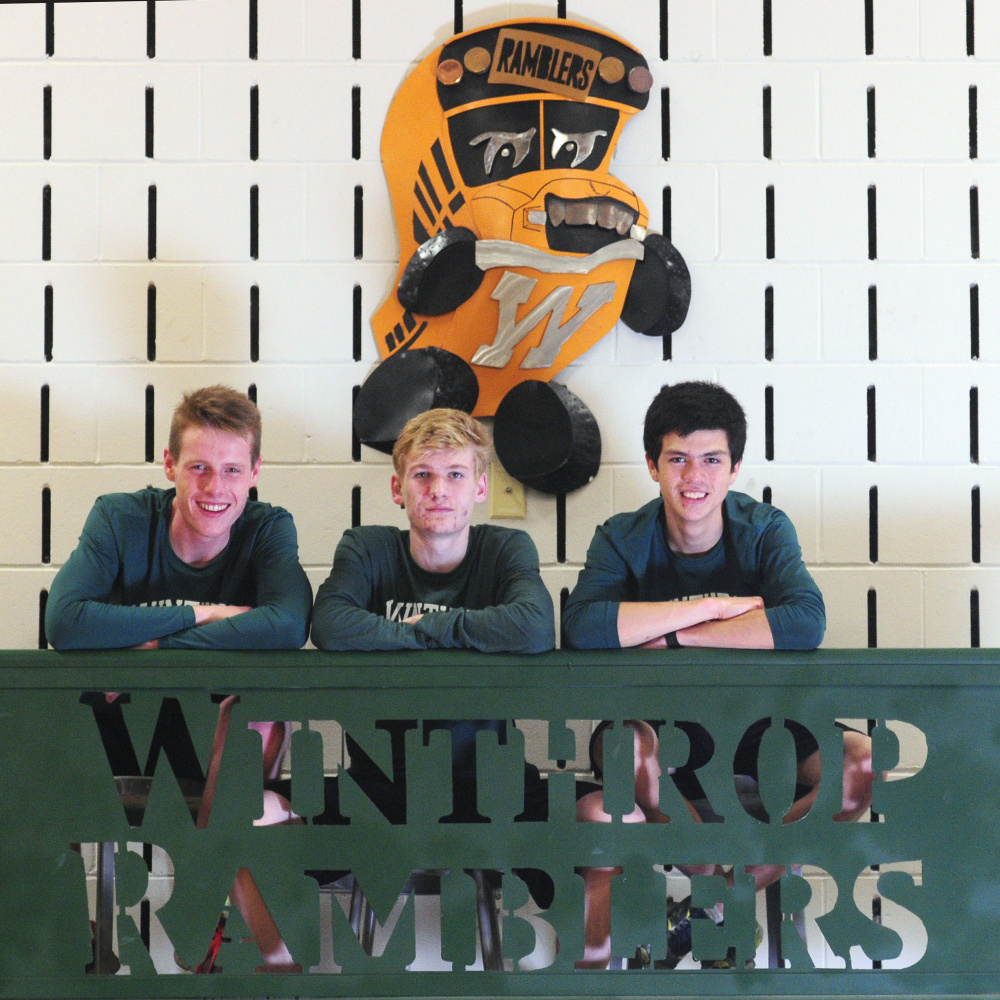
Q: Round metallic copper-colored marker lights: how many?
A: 4